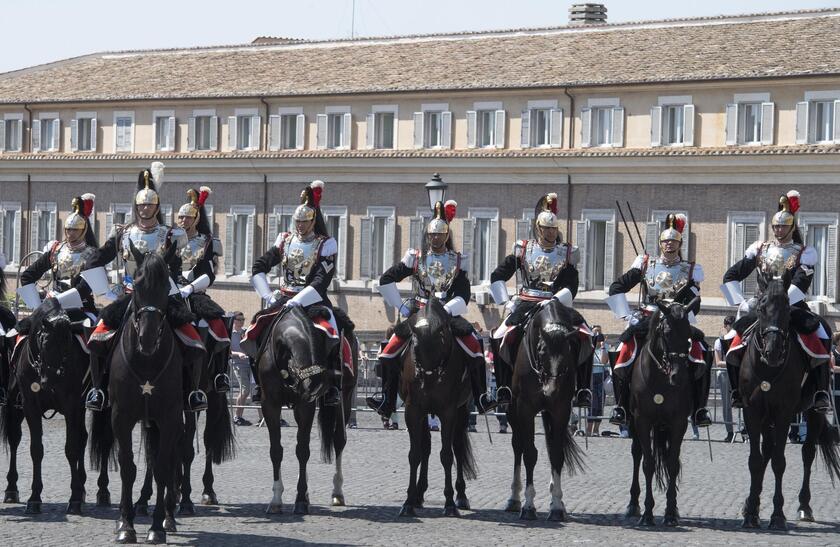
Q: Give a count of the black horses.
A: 8